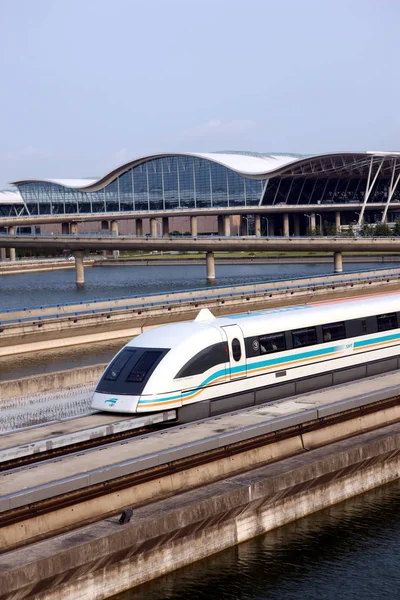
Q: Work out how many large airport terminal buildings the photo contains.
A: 1